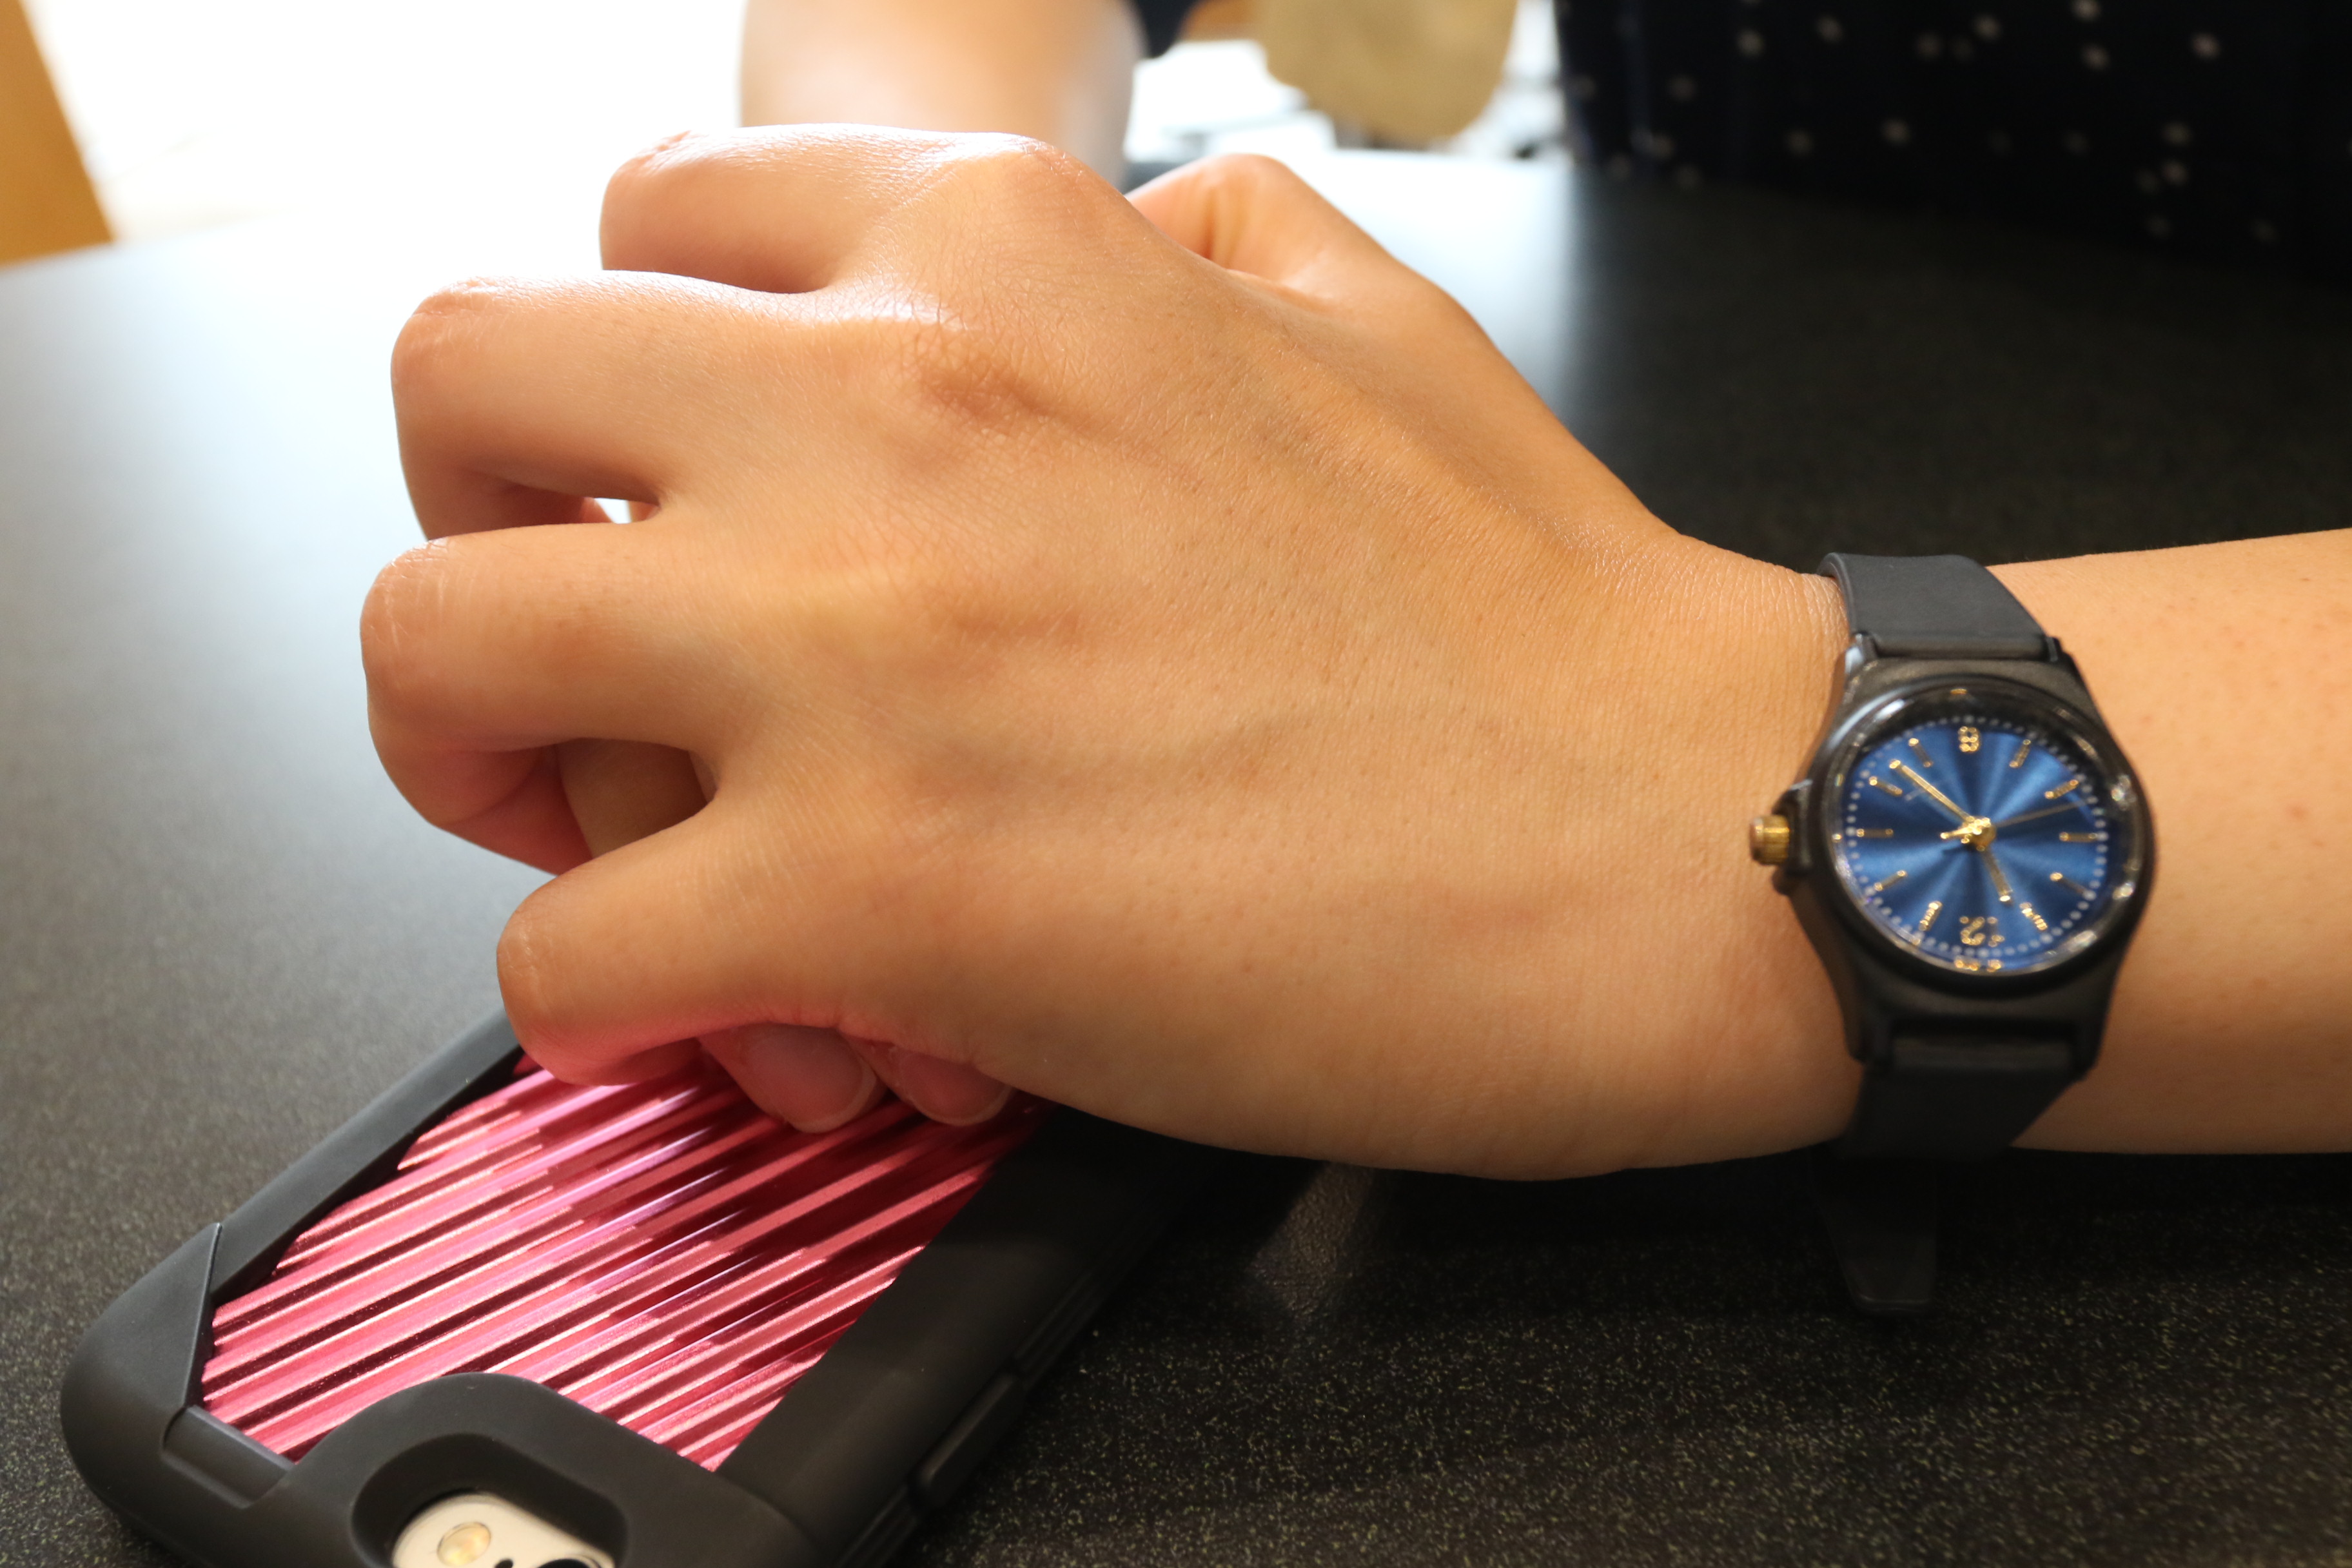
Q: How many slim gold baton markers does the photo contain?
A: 10